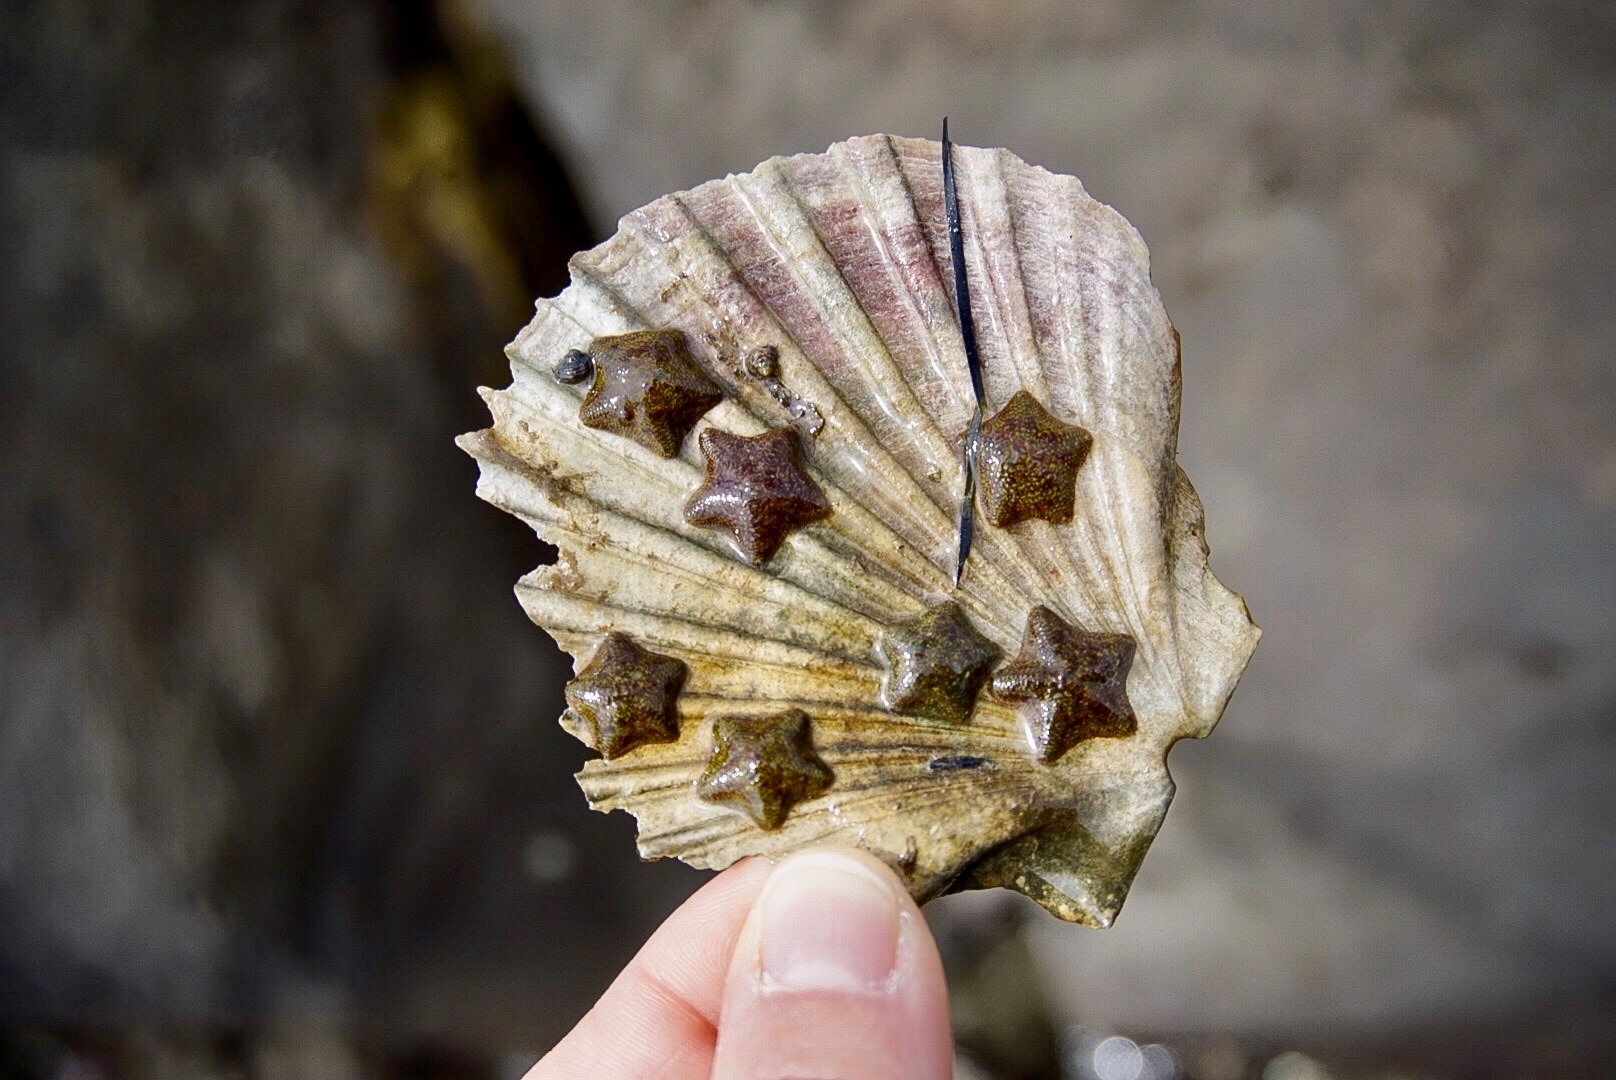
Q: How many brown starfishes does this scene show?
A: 7